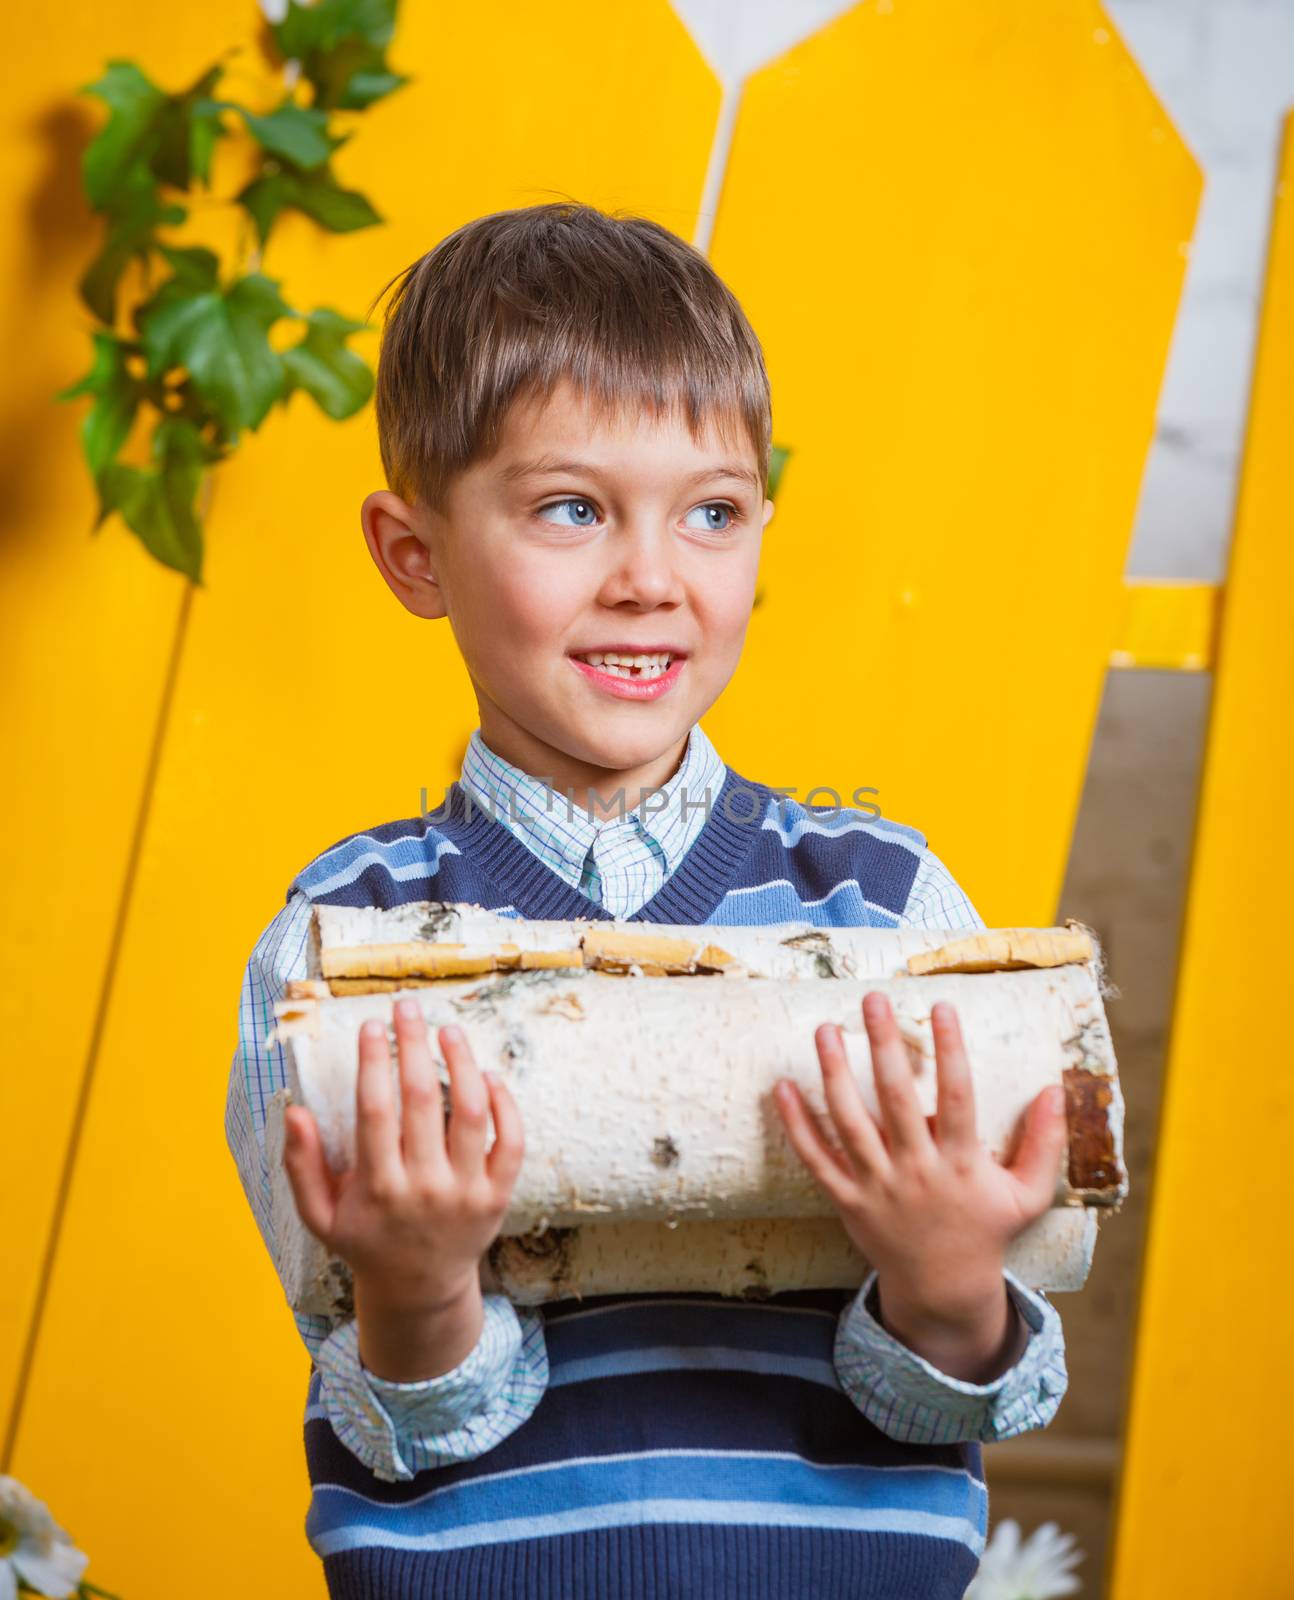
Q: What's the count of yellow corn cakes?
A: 0